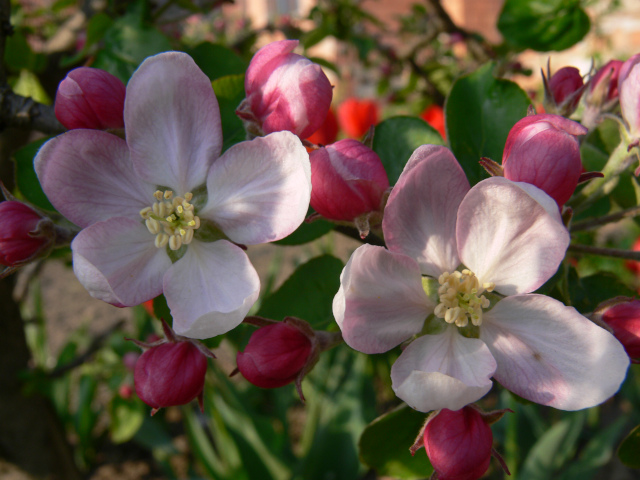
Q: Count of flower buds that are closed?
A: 12